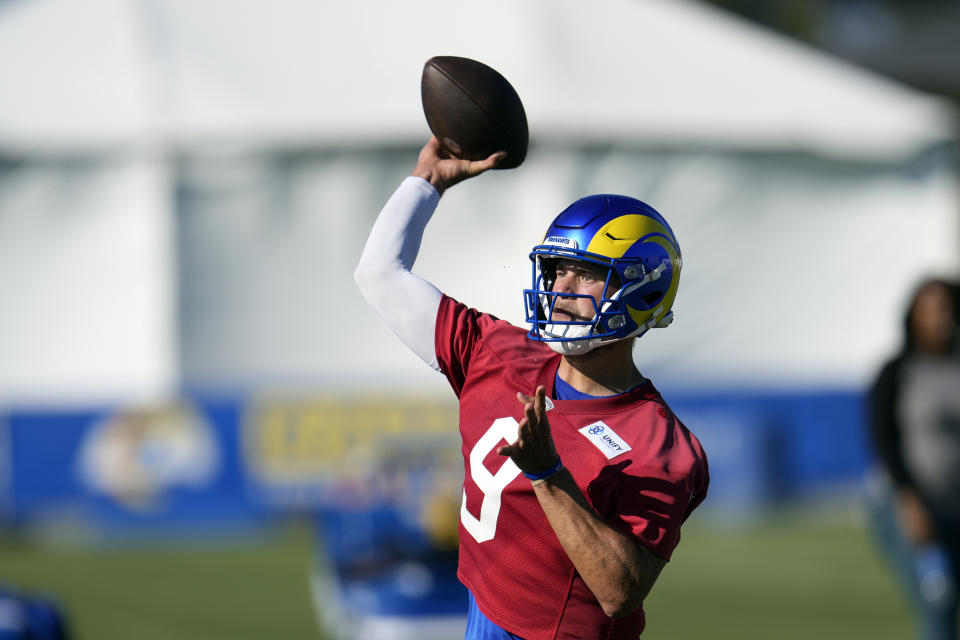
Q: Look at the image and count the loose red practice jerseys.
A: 1